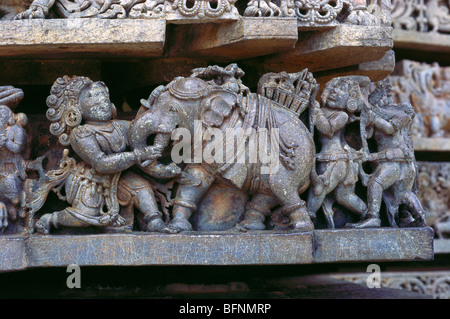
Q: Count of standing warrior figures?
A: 2